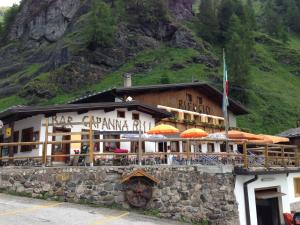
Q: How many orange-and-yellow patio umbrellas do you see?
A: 2